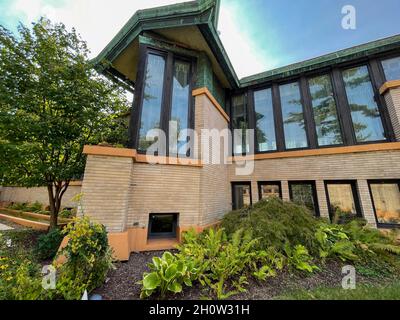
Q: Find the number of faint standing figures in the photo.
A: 0